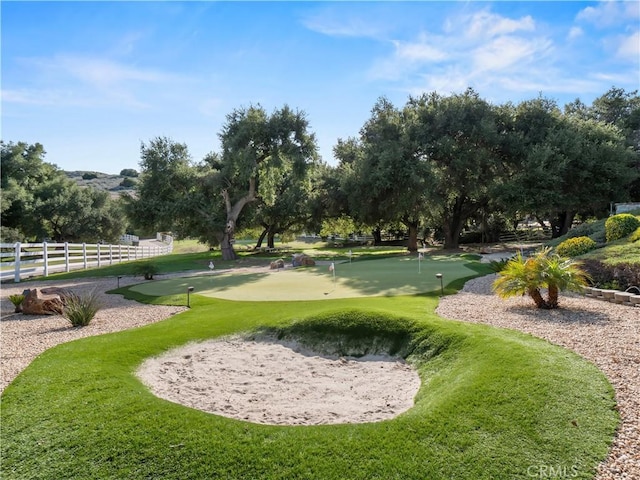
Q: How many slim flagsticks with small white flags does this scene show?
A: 5